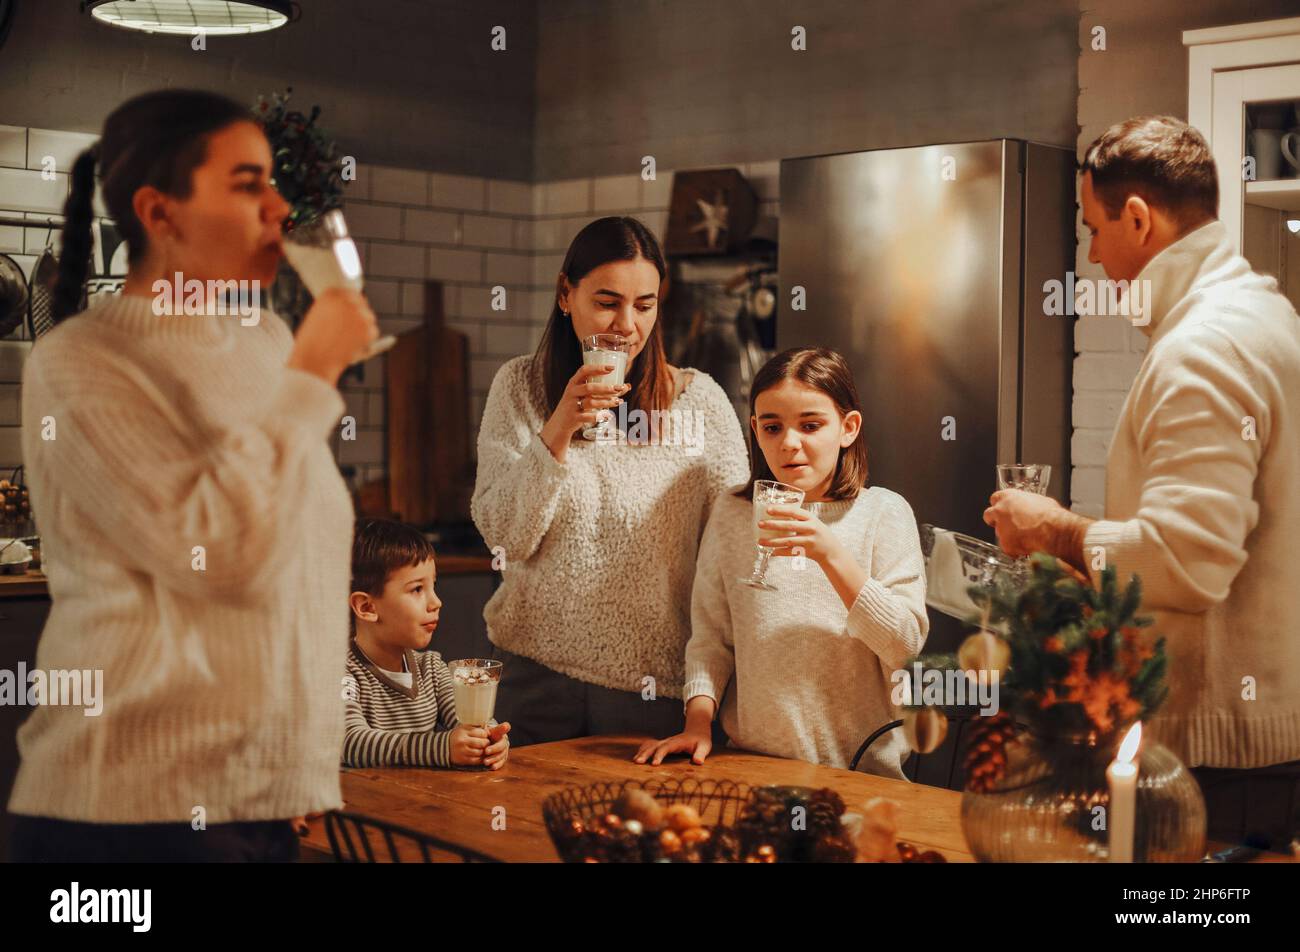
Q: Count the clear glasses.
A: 5